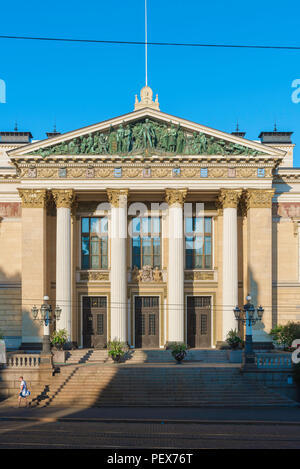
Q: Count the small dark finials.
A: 4